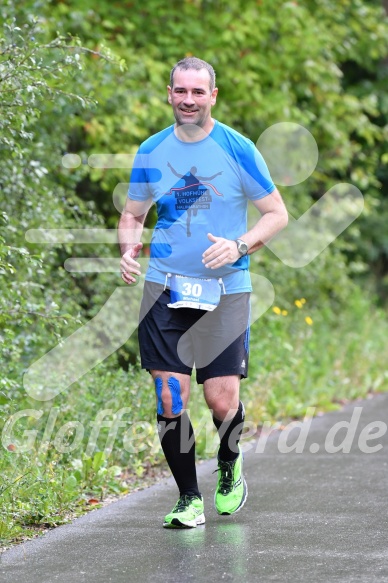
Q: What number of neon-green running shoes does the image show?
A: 2